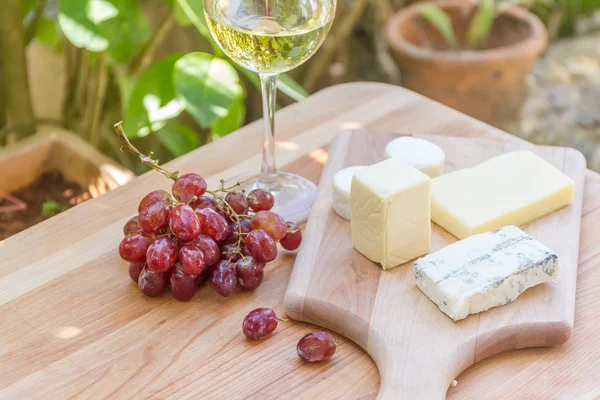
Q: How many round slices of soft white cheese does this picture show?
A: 2